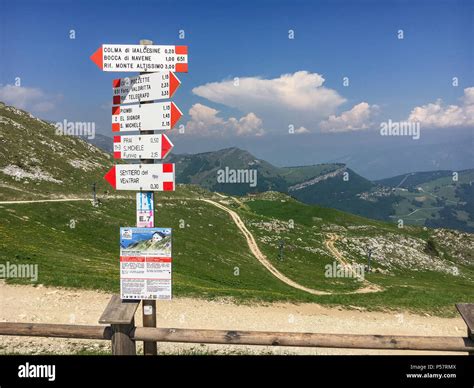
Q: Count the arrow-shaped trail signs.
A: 5